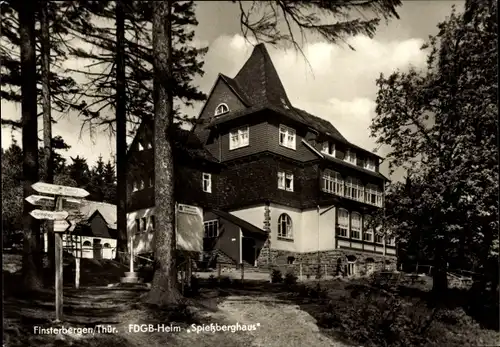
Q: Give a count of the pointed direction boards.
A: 4